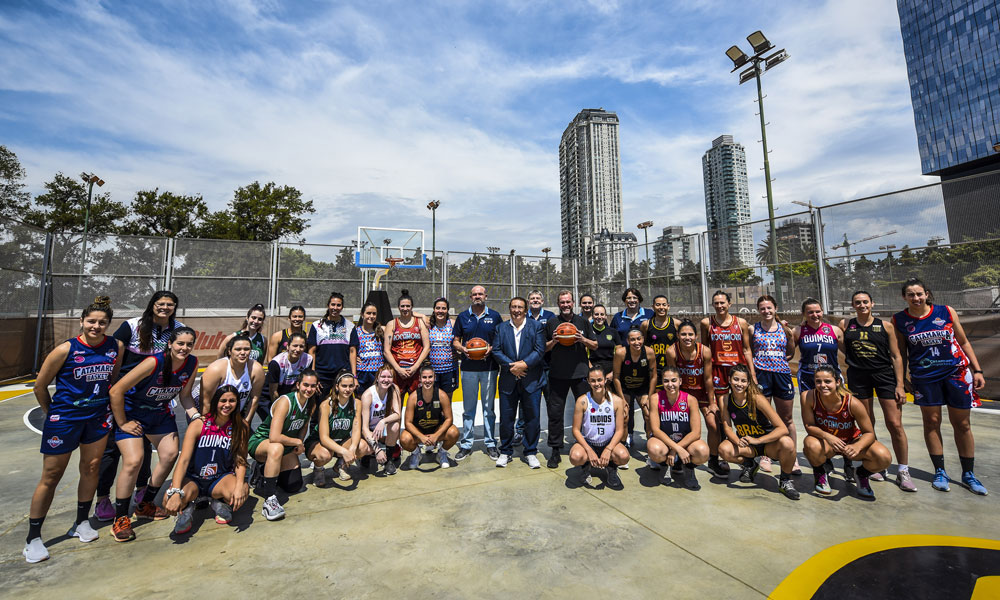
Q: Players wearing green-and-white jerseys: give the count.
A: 3